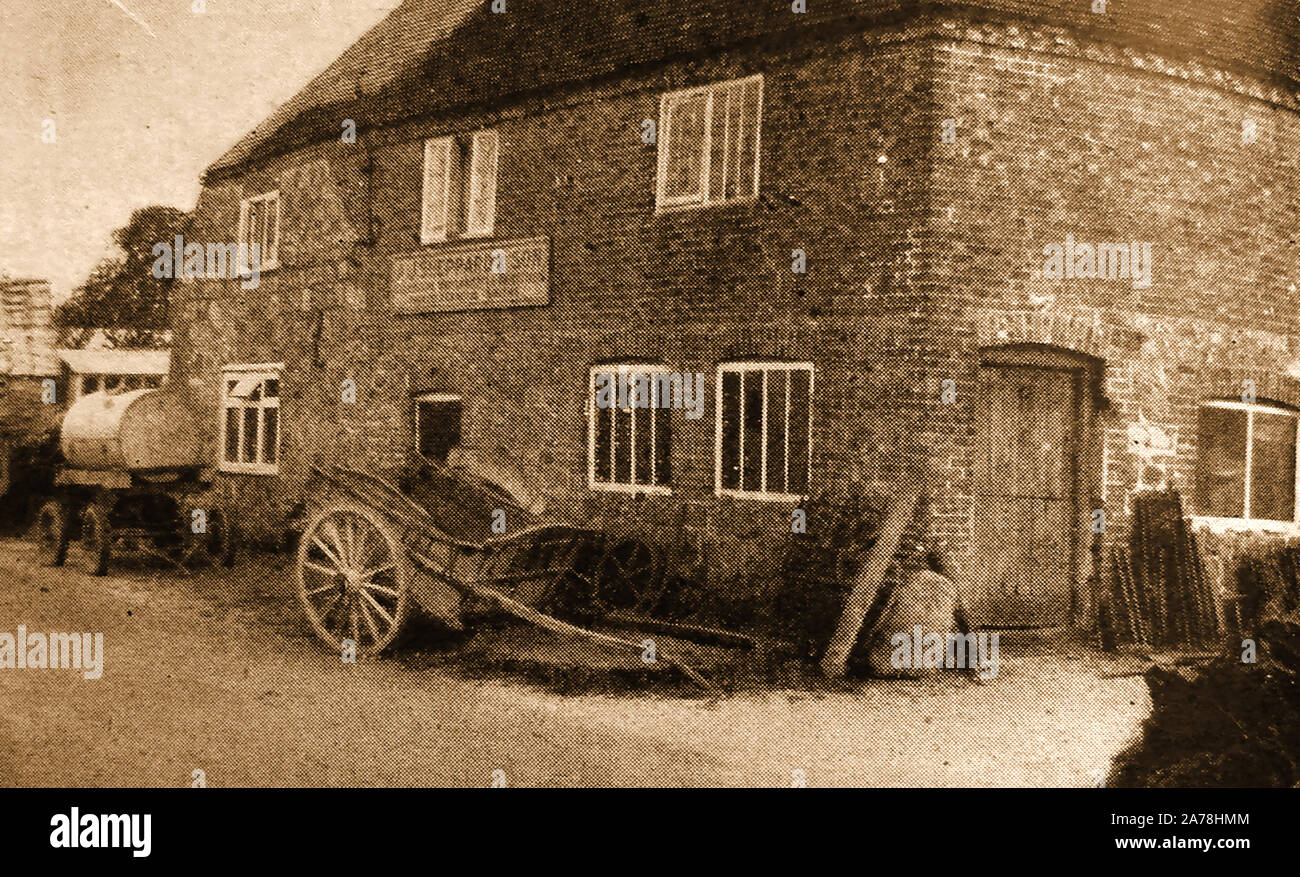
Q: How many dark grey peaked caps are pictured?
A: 0